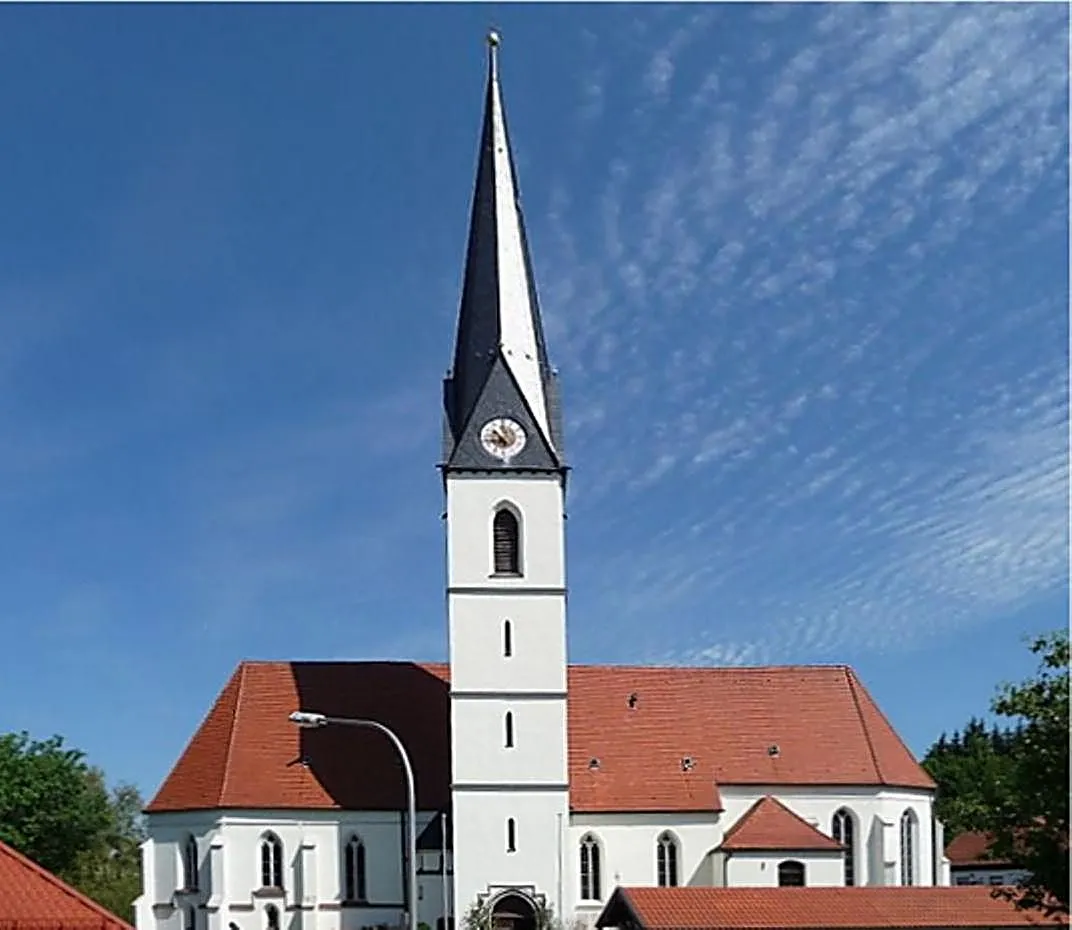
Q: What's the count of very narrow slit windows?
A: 3